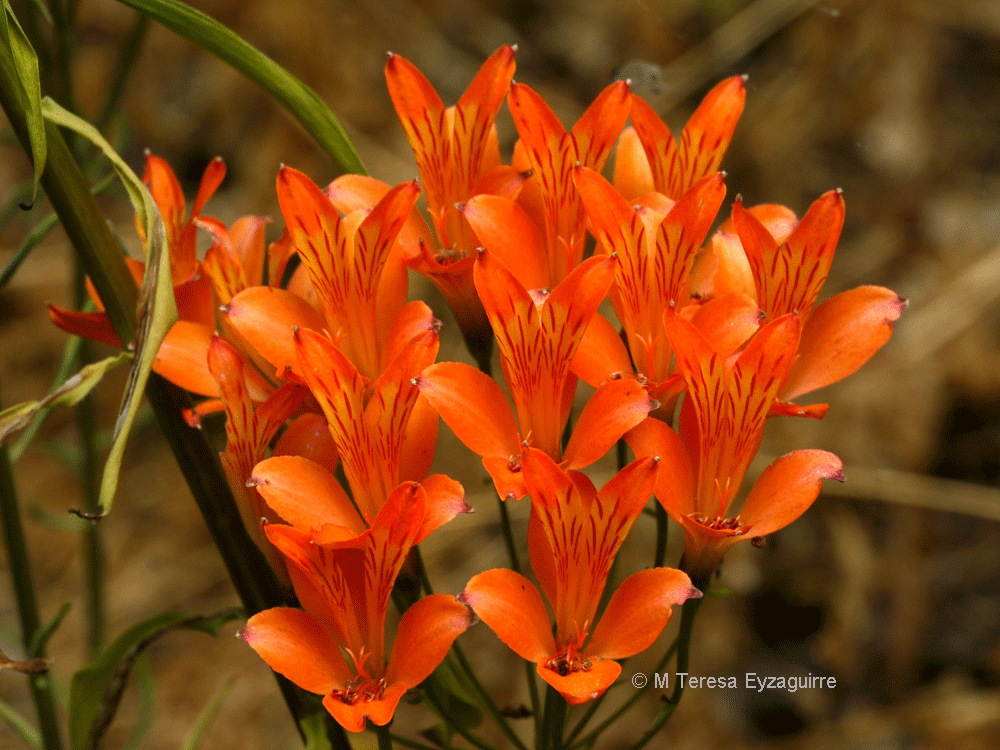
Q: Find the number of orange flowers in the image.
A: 14